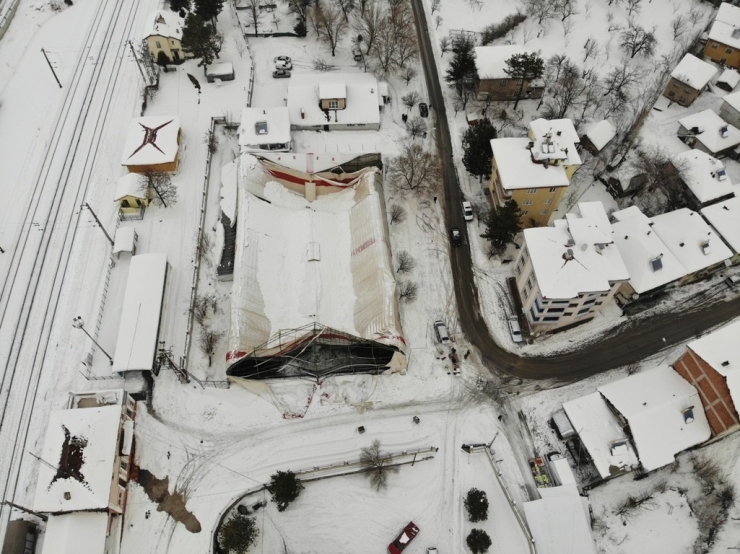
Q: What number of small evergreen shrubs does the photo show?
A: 4